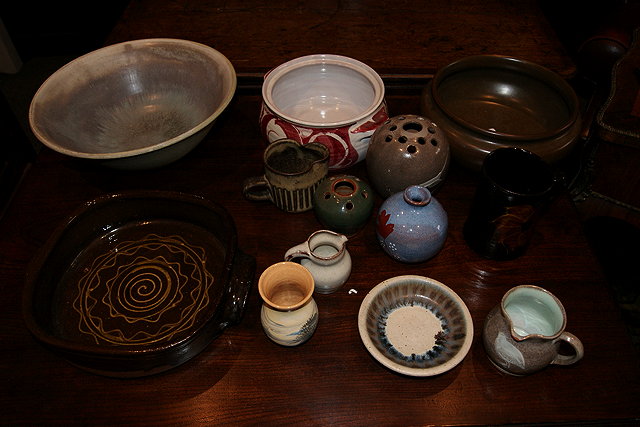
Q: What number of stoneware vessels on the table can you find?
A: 13